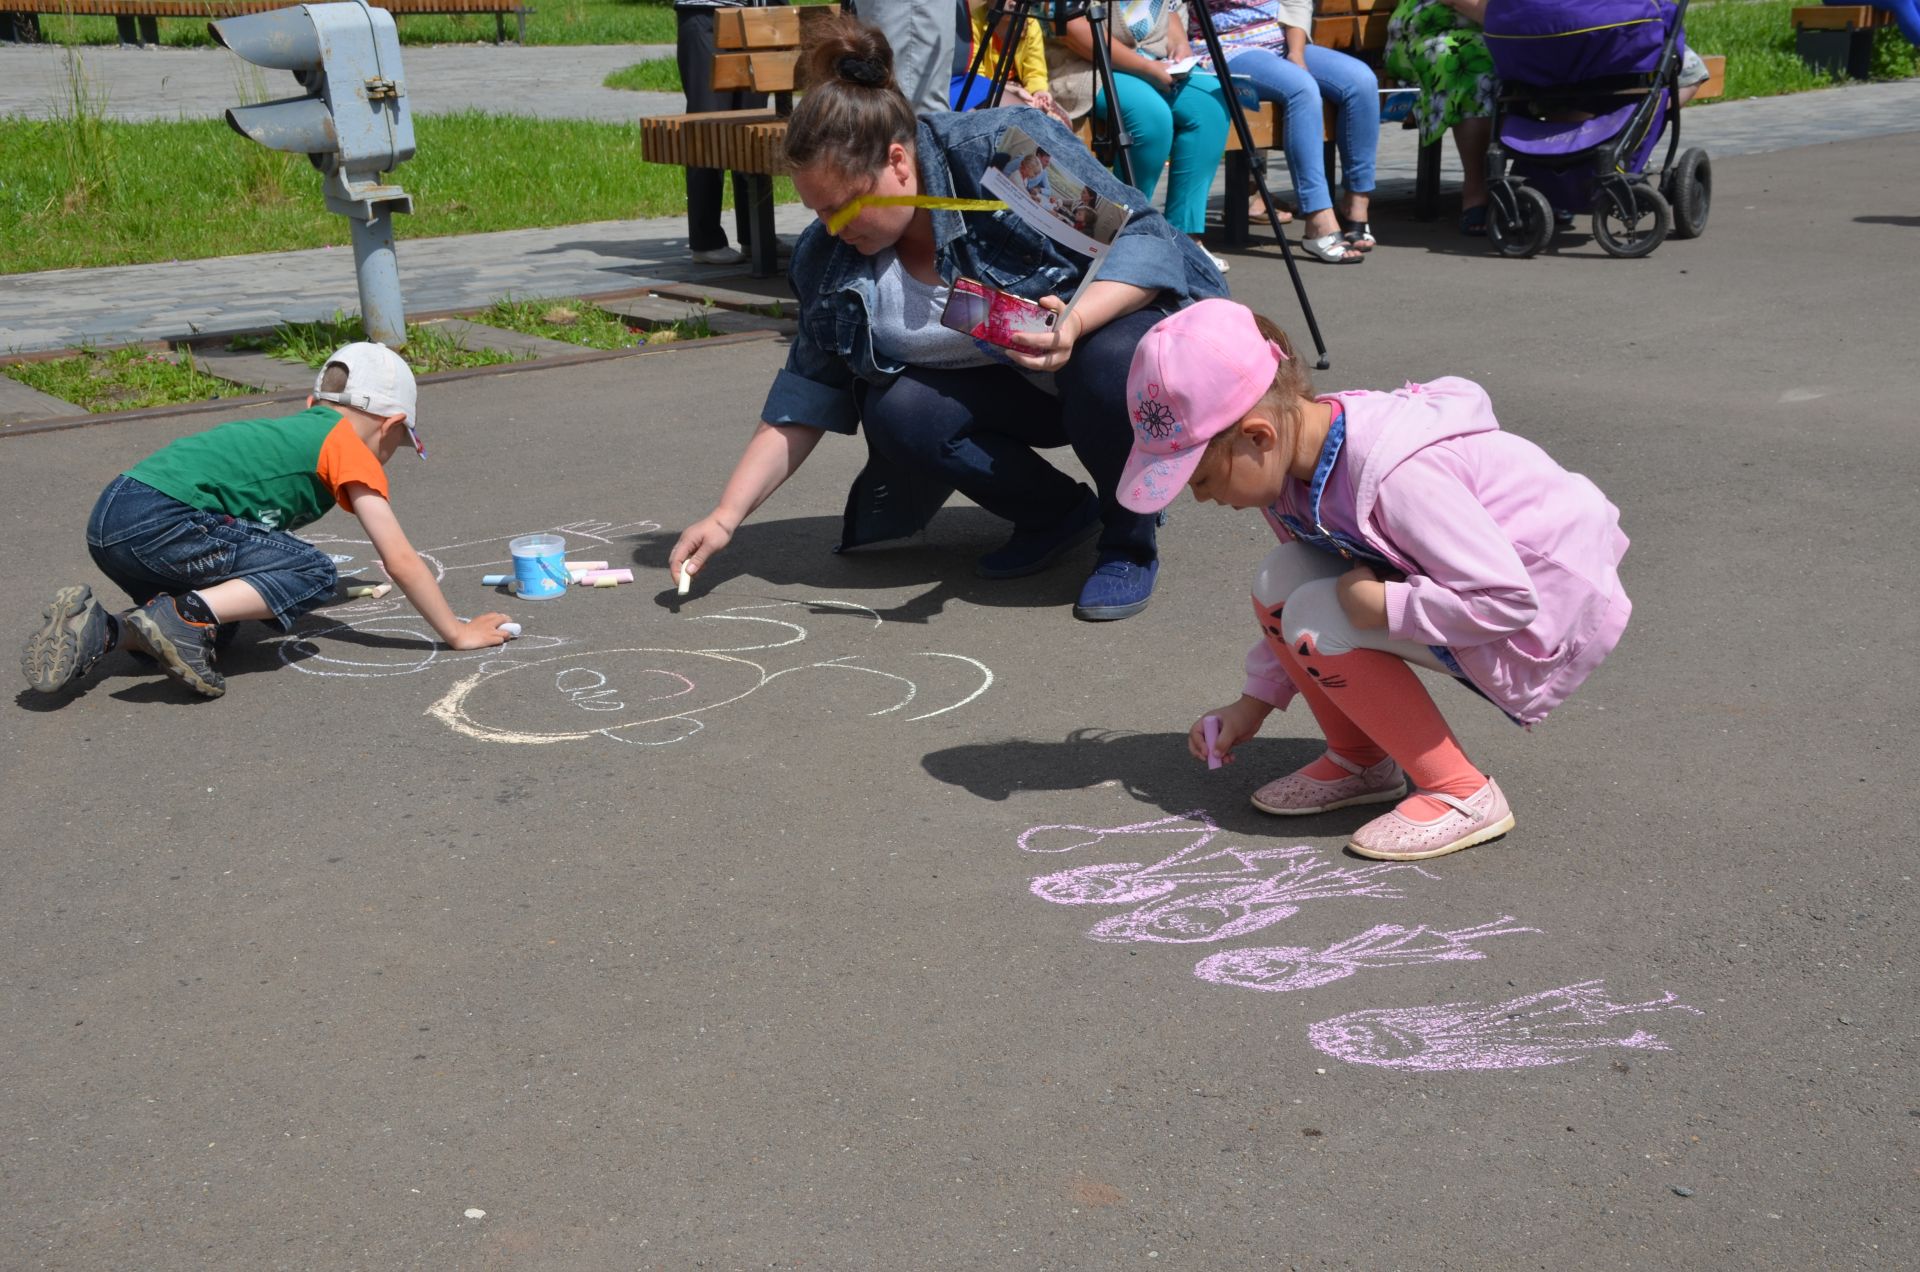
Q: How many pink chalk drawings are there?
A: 5